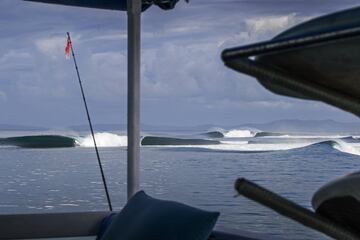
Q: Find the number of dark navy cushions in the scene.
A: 1